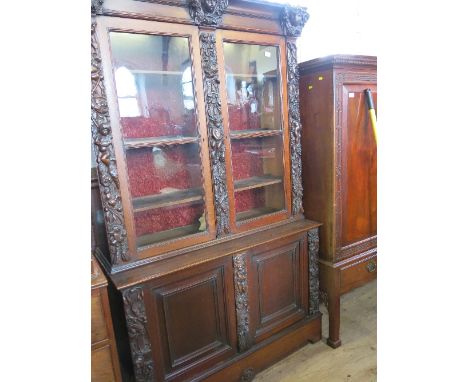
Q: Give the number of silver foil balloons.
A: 0